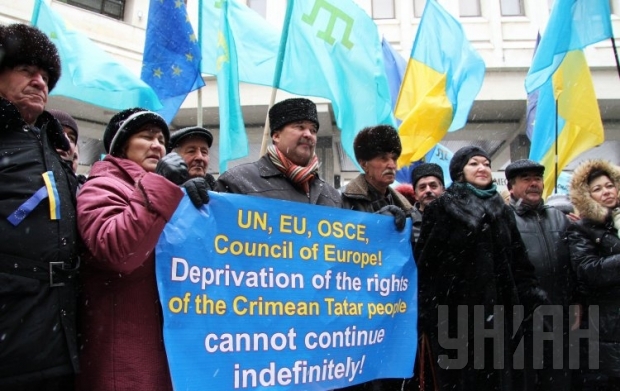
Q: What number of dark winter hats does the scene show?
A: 9